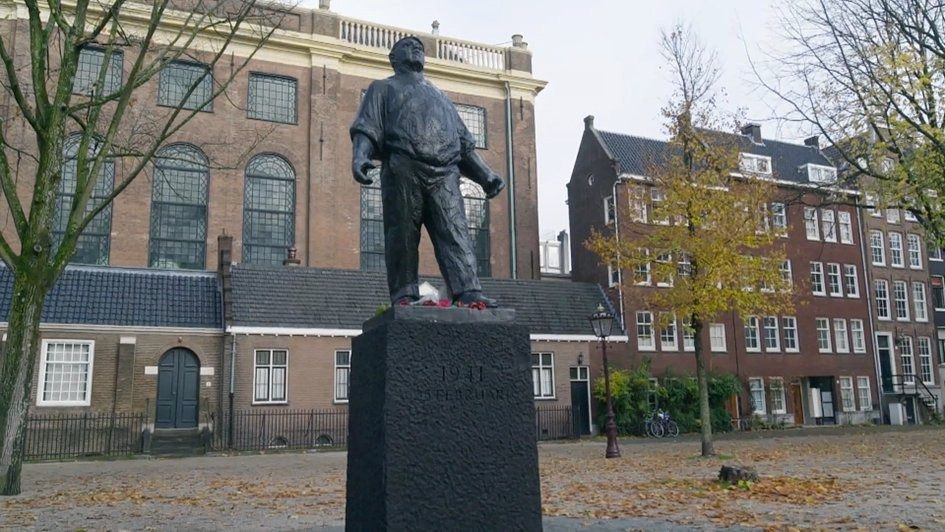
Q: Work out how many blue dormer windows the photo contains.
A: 0